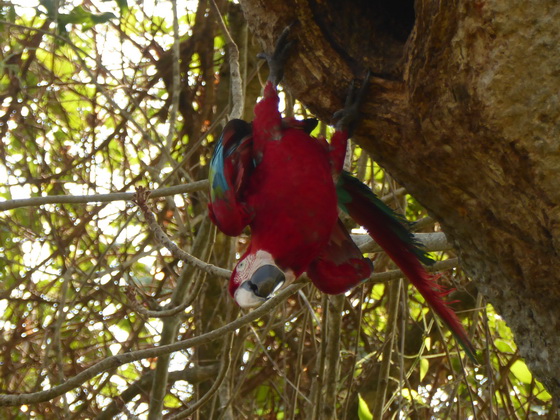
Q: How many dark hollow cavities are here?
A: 1